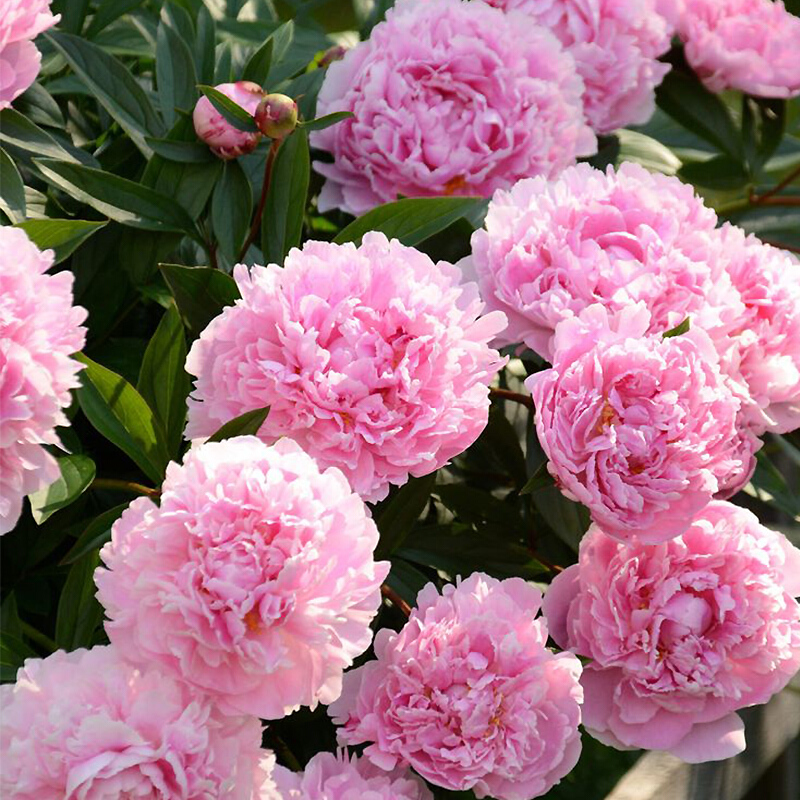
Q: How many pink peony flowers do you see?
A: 14